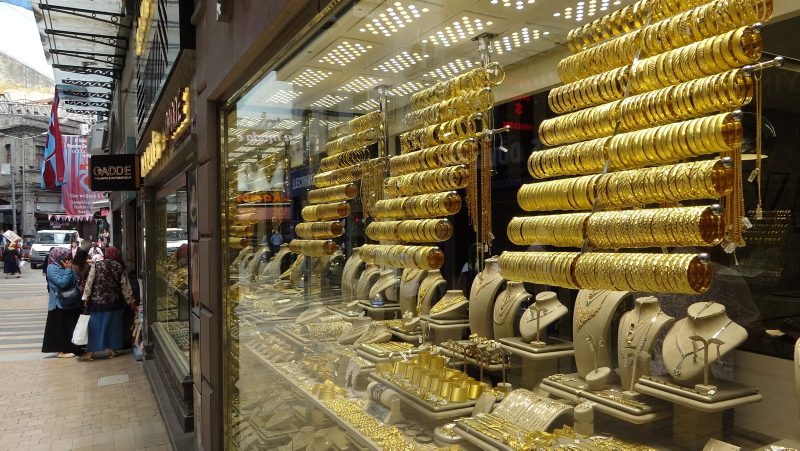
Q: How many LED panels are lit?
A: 14